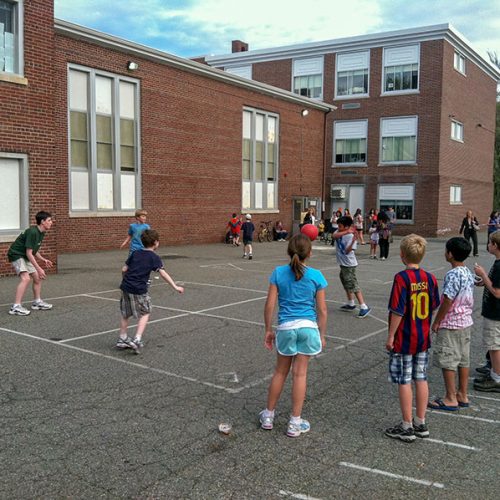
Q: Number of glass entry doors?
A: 2